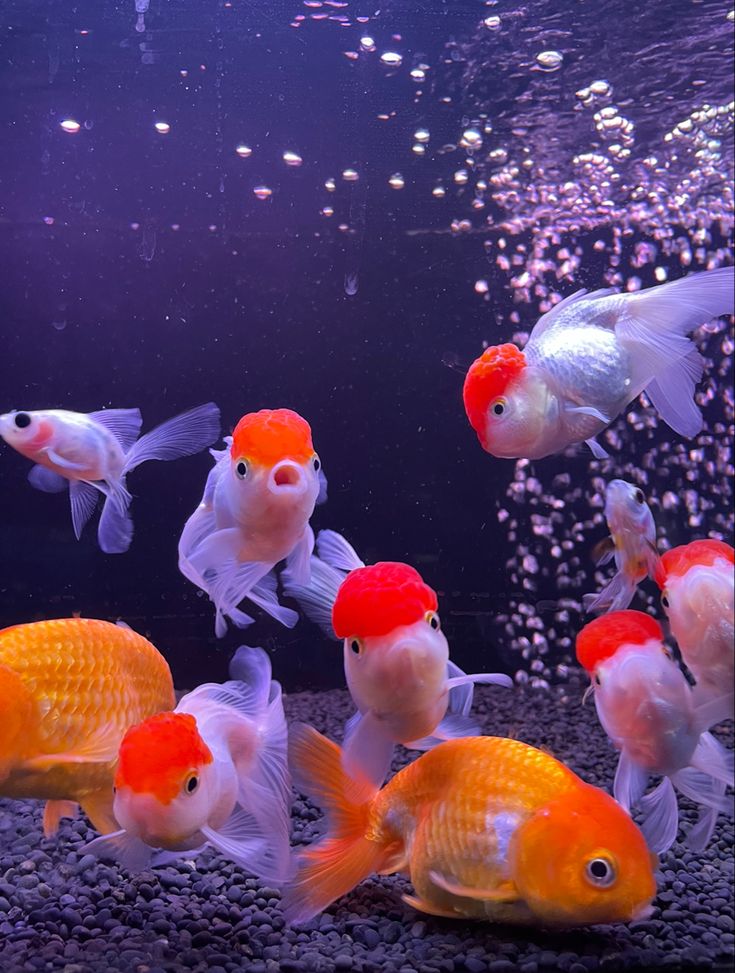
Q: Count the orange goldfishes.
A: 2